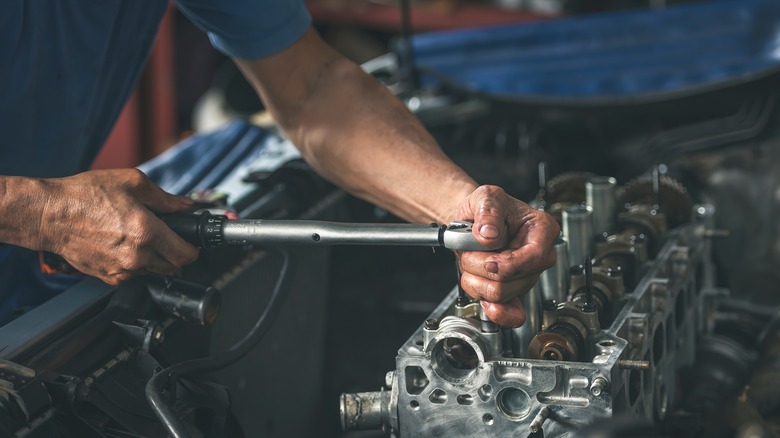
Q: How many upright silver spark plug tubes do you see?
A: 4